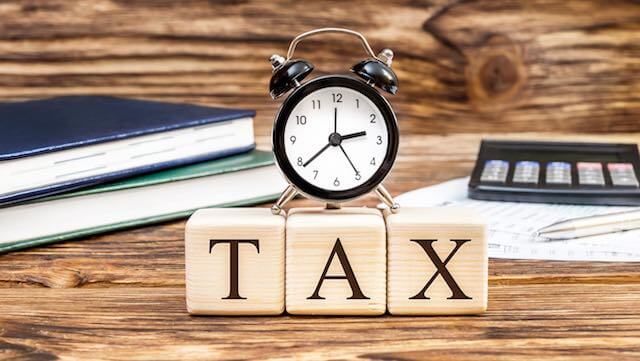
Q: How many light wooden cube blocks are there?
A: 3